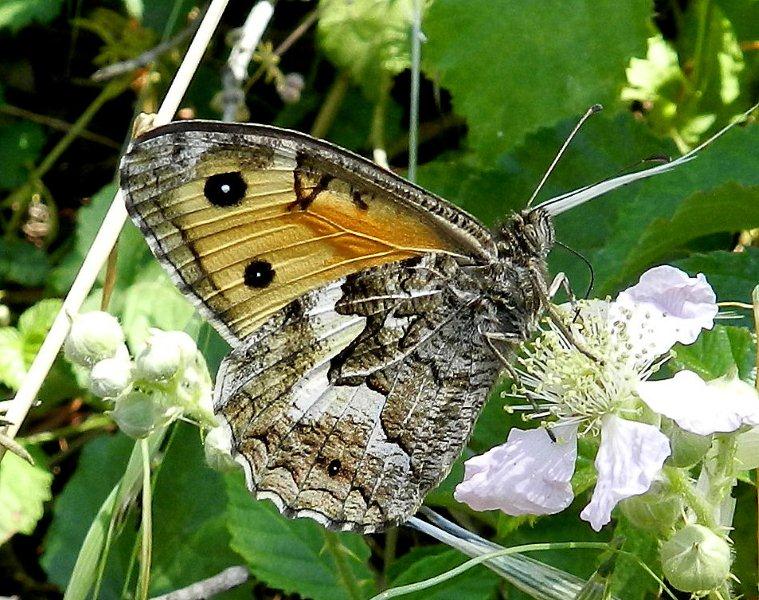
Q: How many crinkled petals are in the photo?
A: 4